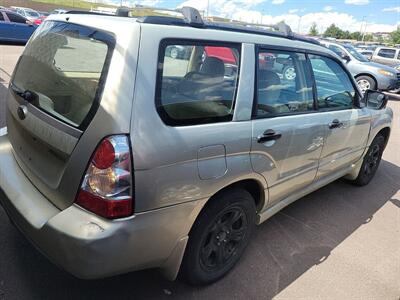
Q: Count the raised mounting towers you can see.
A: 3